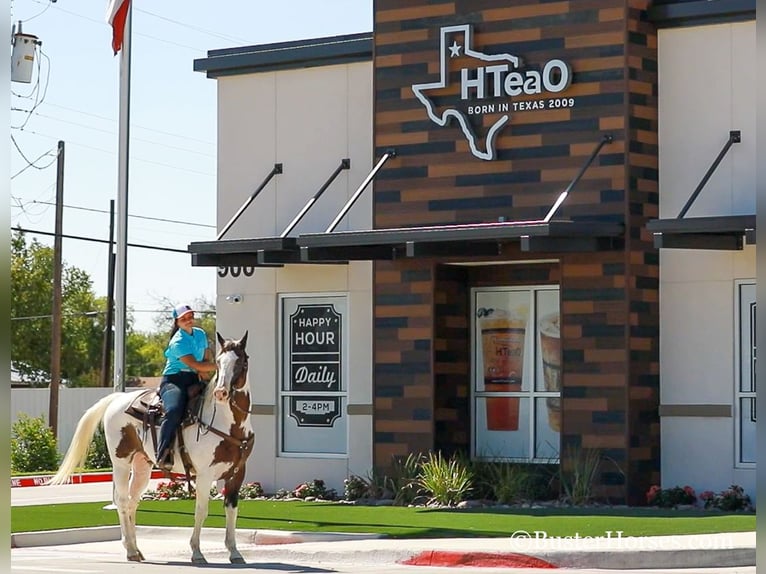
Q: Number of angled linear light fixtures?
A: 5